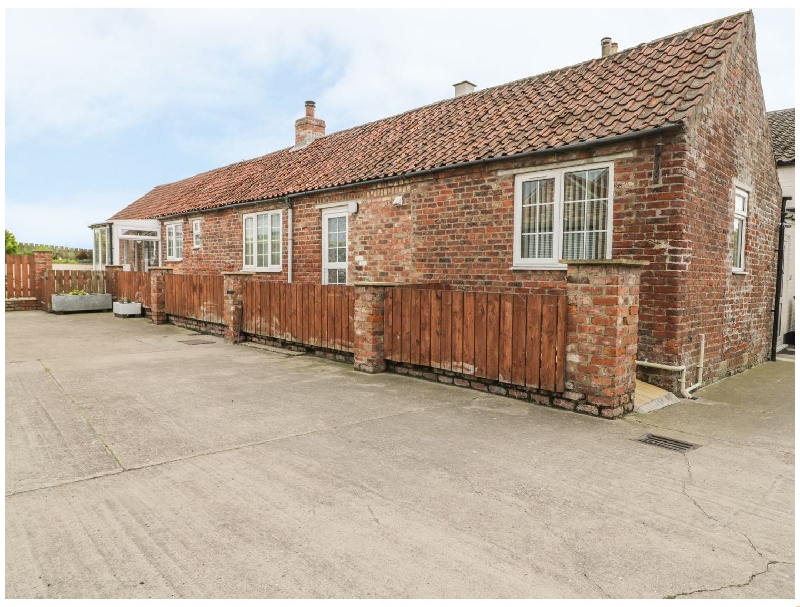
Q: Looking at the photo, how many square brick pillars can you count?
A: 6